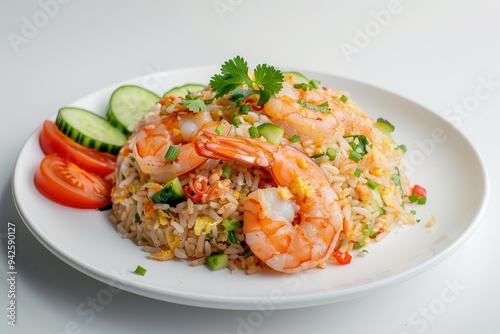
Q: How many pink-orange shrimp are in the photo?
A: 3